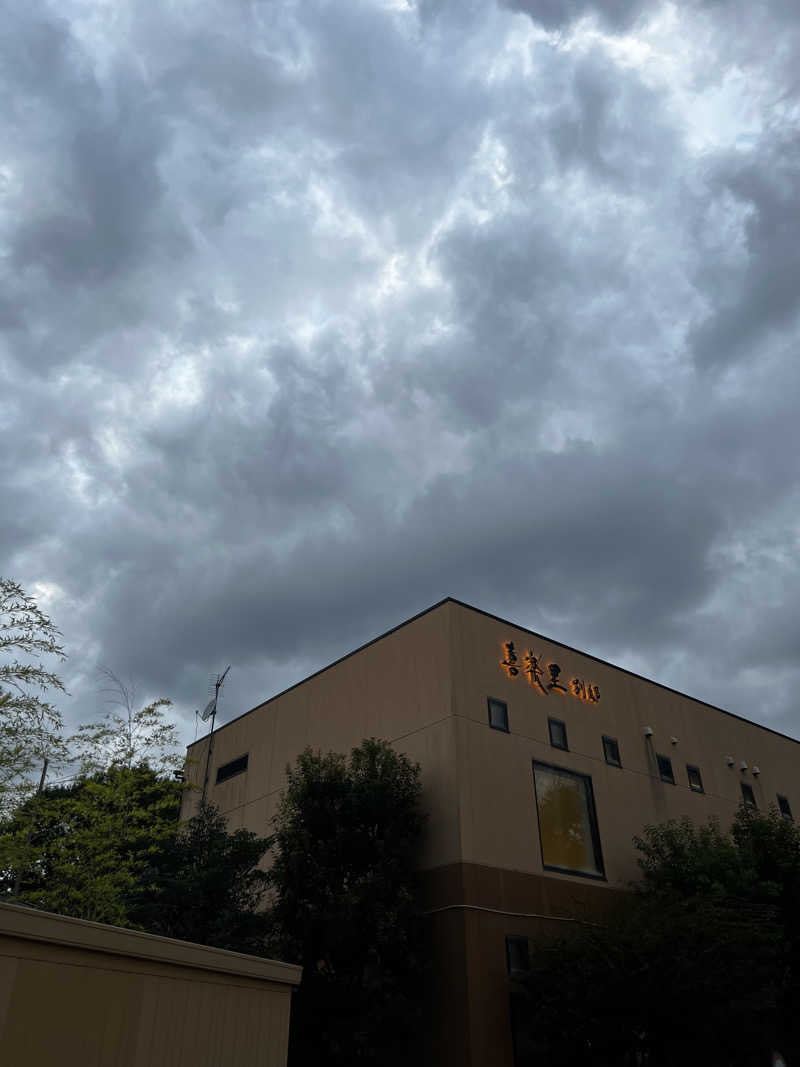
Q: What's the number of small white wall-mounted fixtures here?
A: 5